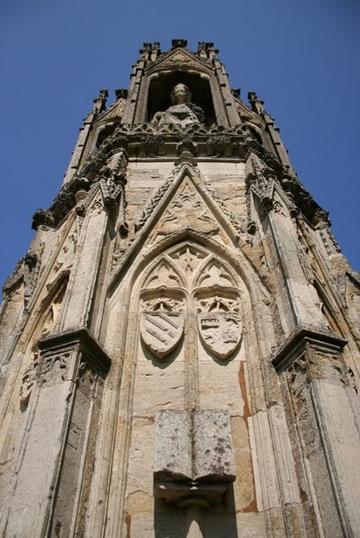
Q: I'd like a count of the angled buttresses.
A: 2